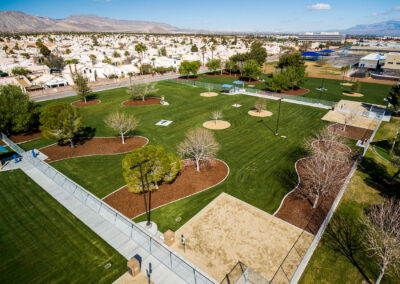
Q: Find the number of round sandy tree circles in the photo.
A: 5